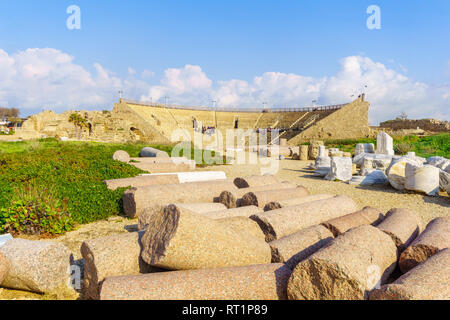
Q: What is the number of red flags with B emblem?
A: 0